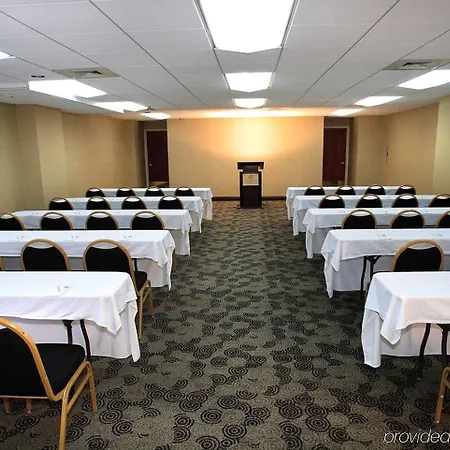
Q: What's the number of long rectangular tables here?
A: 10